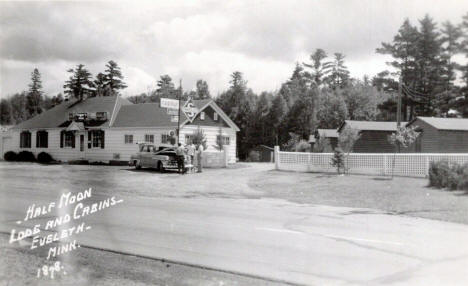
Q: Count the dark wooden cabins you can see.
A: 3